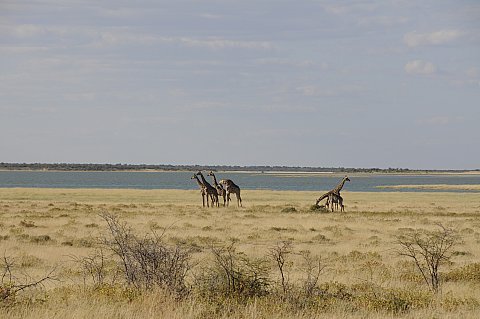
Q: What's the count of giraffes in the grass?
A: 6